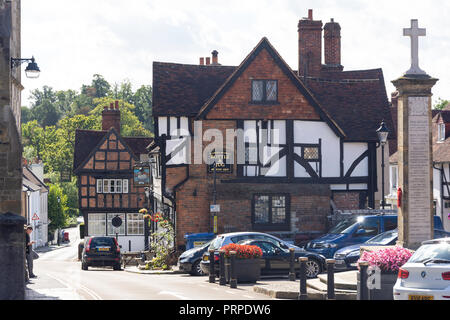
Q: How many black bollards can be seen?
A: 7